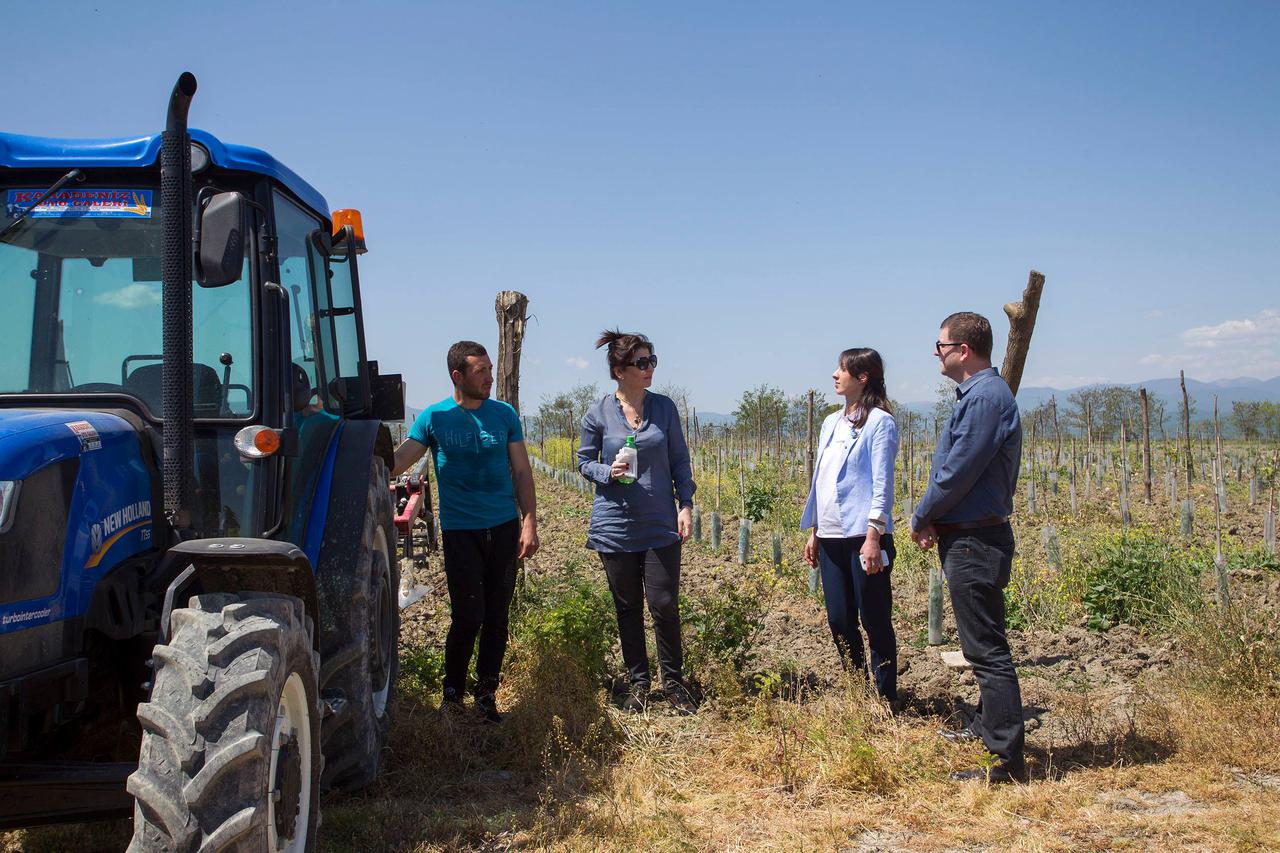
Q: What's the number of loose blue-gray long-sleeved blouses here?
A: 1